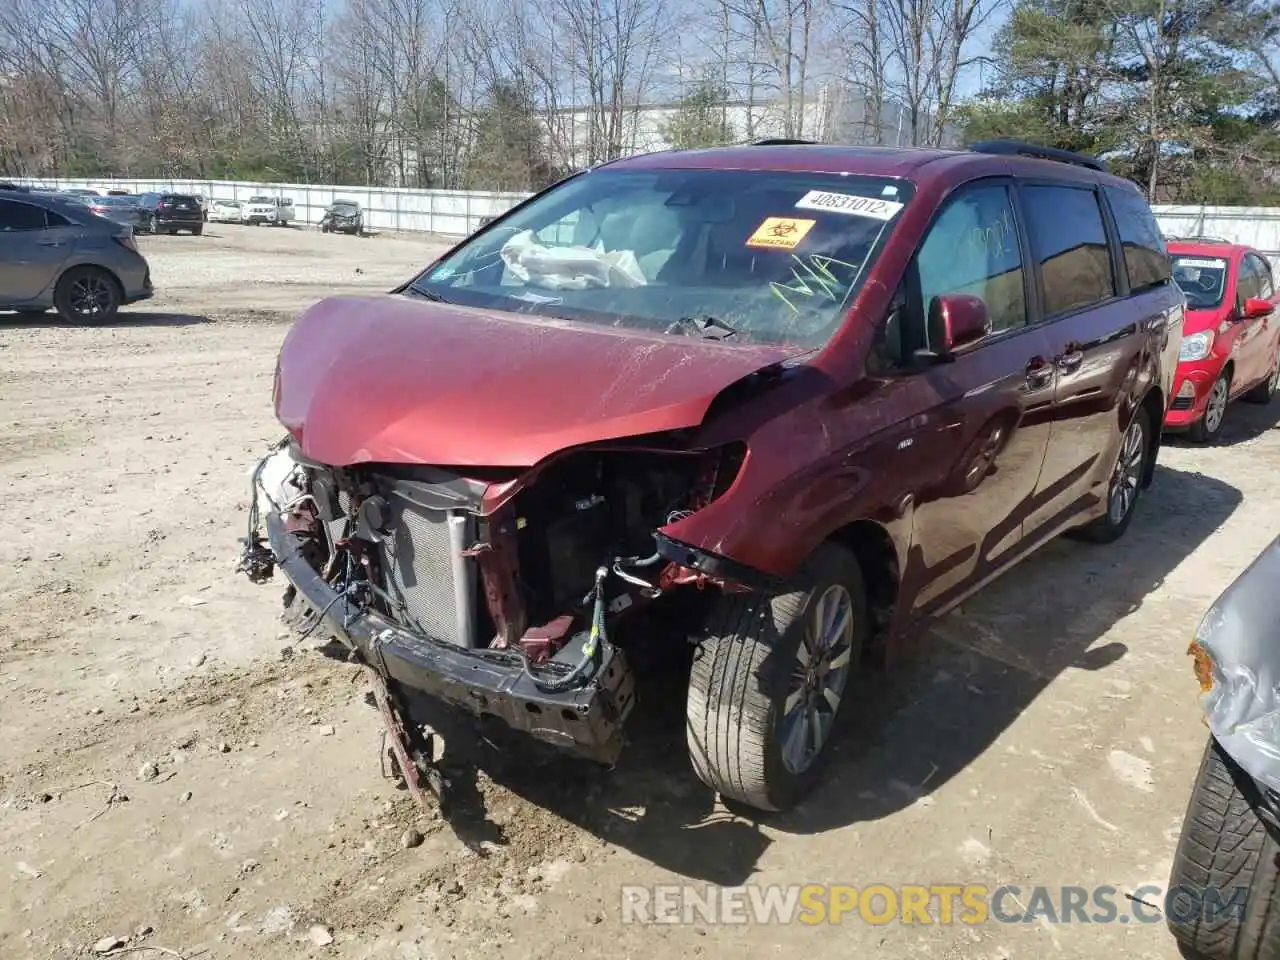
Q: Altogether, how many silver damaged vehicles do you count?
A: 1